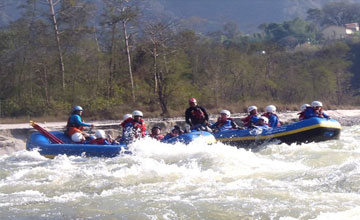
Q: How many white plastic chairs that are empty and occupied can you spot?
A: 0